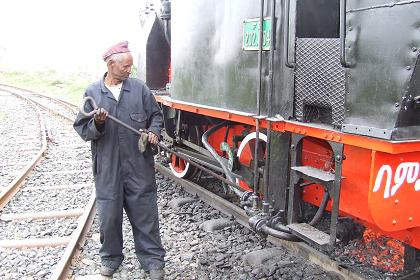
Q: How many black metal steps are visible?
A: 2